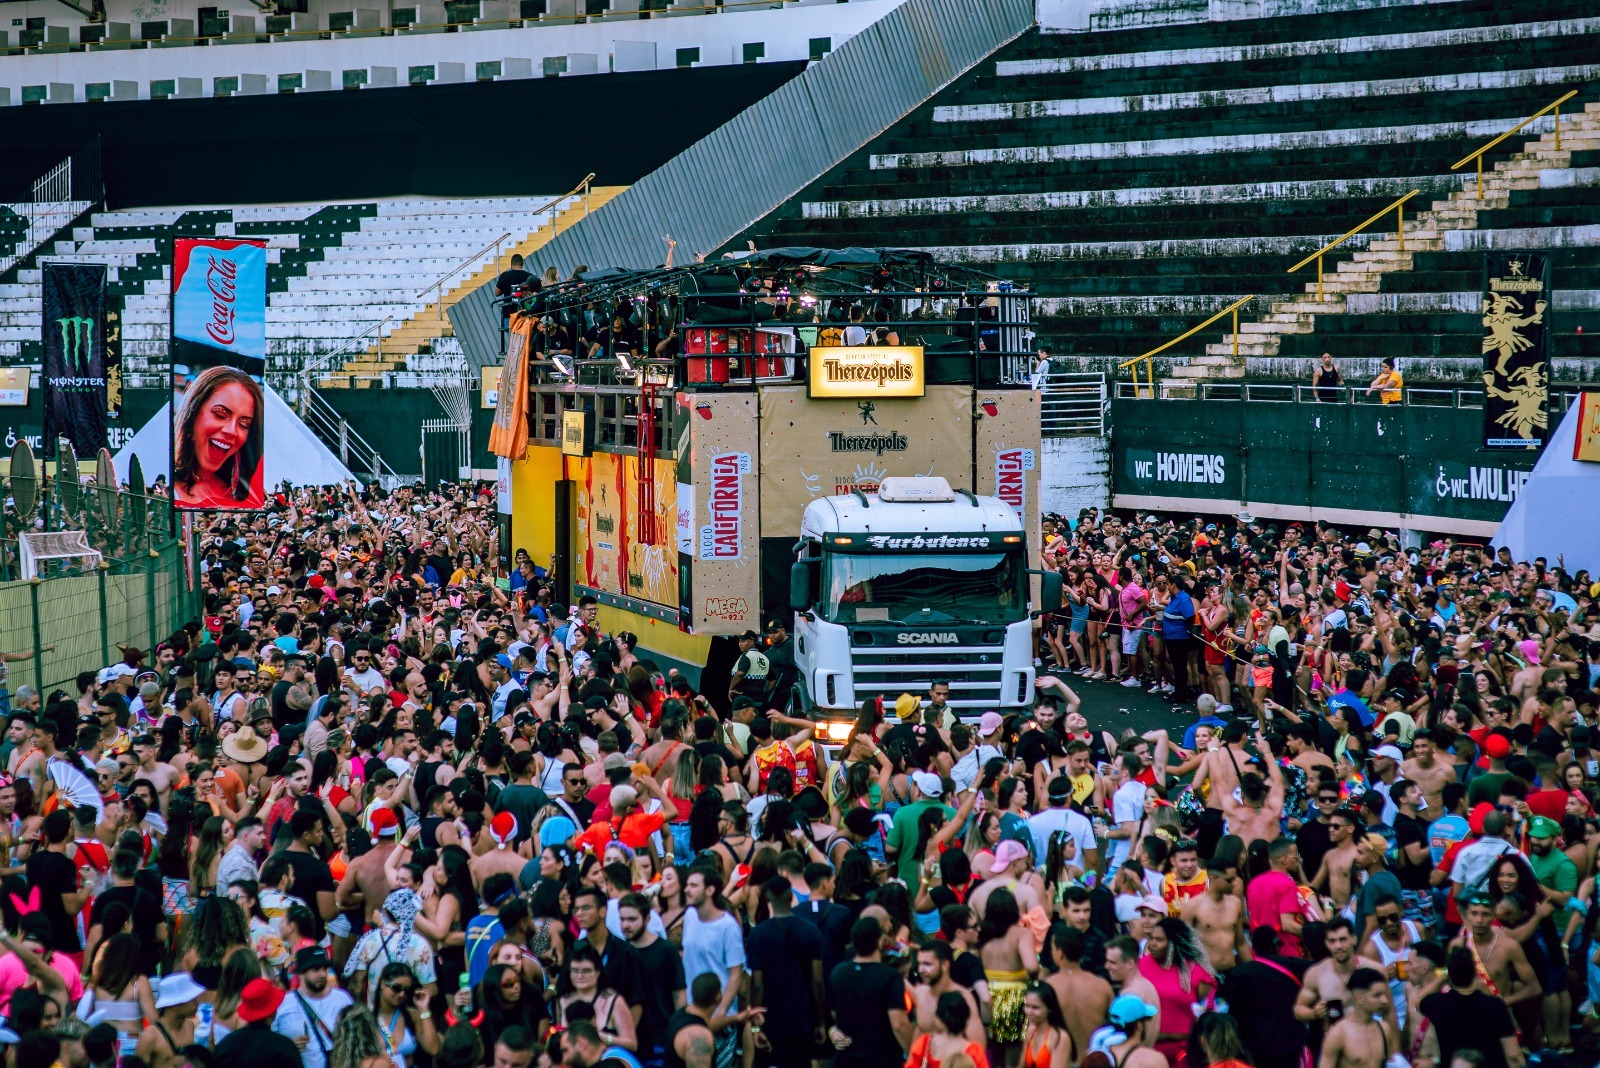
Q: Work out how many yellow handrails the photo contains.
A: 3